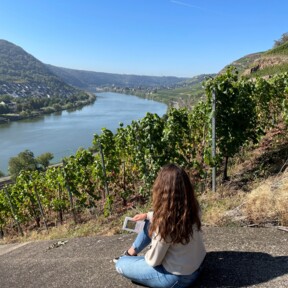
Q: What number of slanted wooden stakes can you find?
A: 4